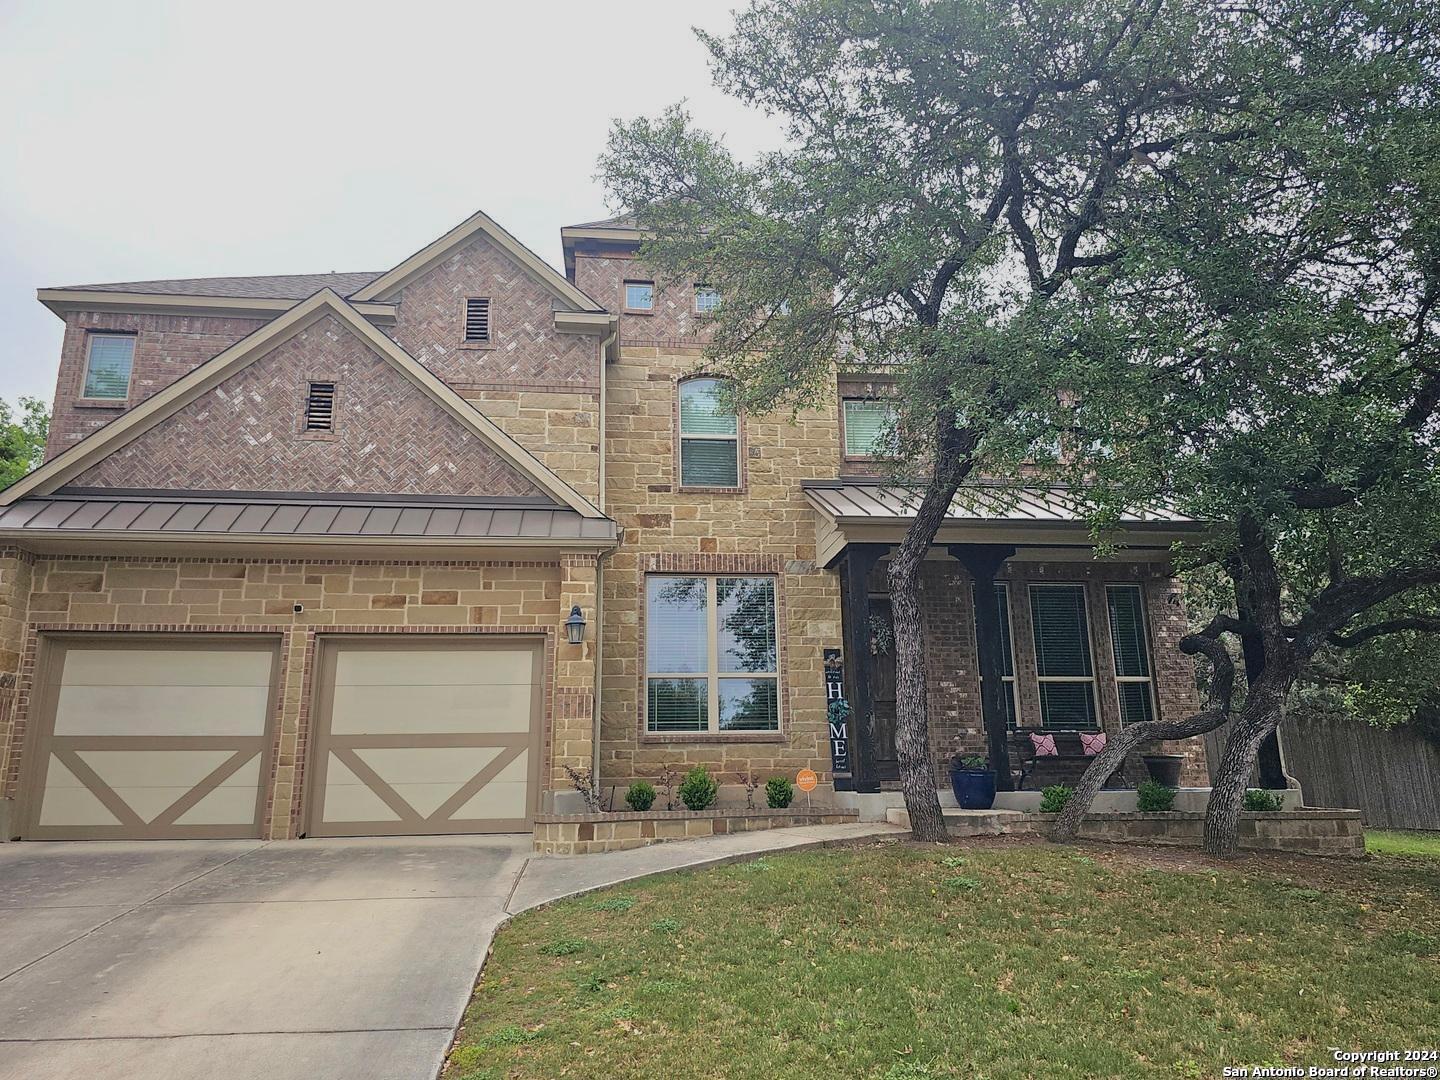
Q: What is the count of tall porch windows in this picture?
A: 3